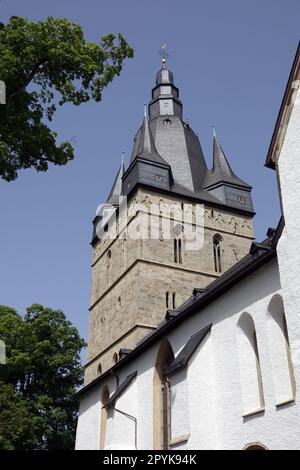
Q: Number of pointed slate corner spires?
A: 3